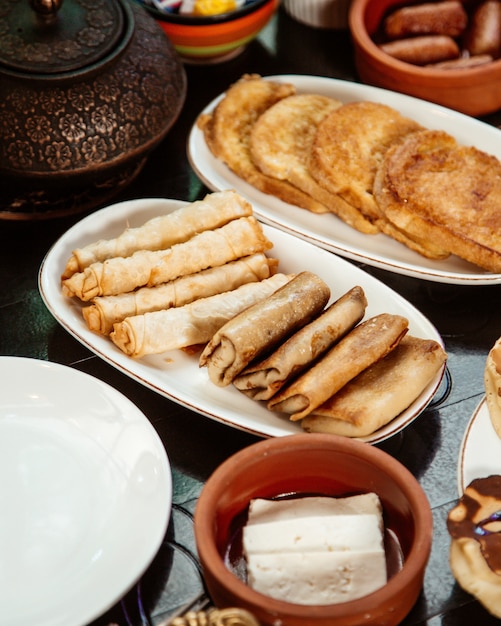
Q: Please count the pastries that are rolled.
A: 8